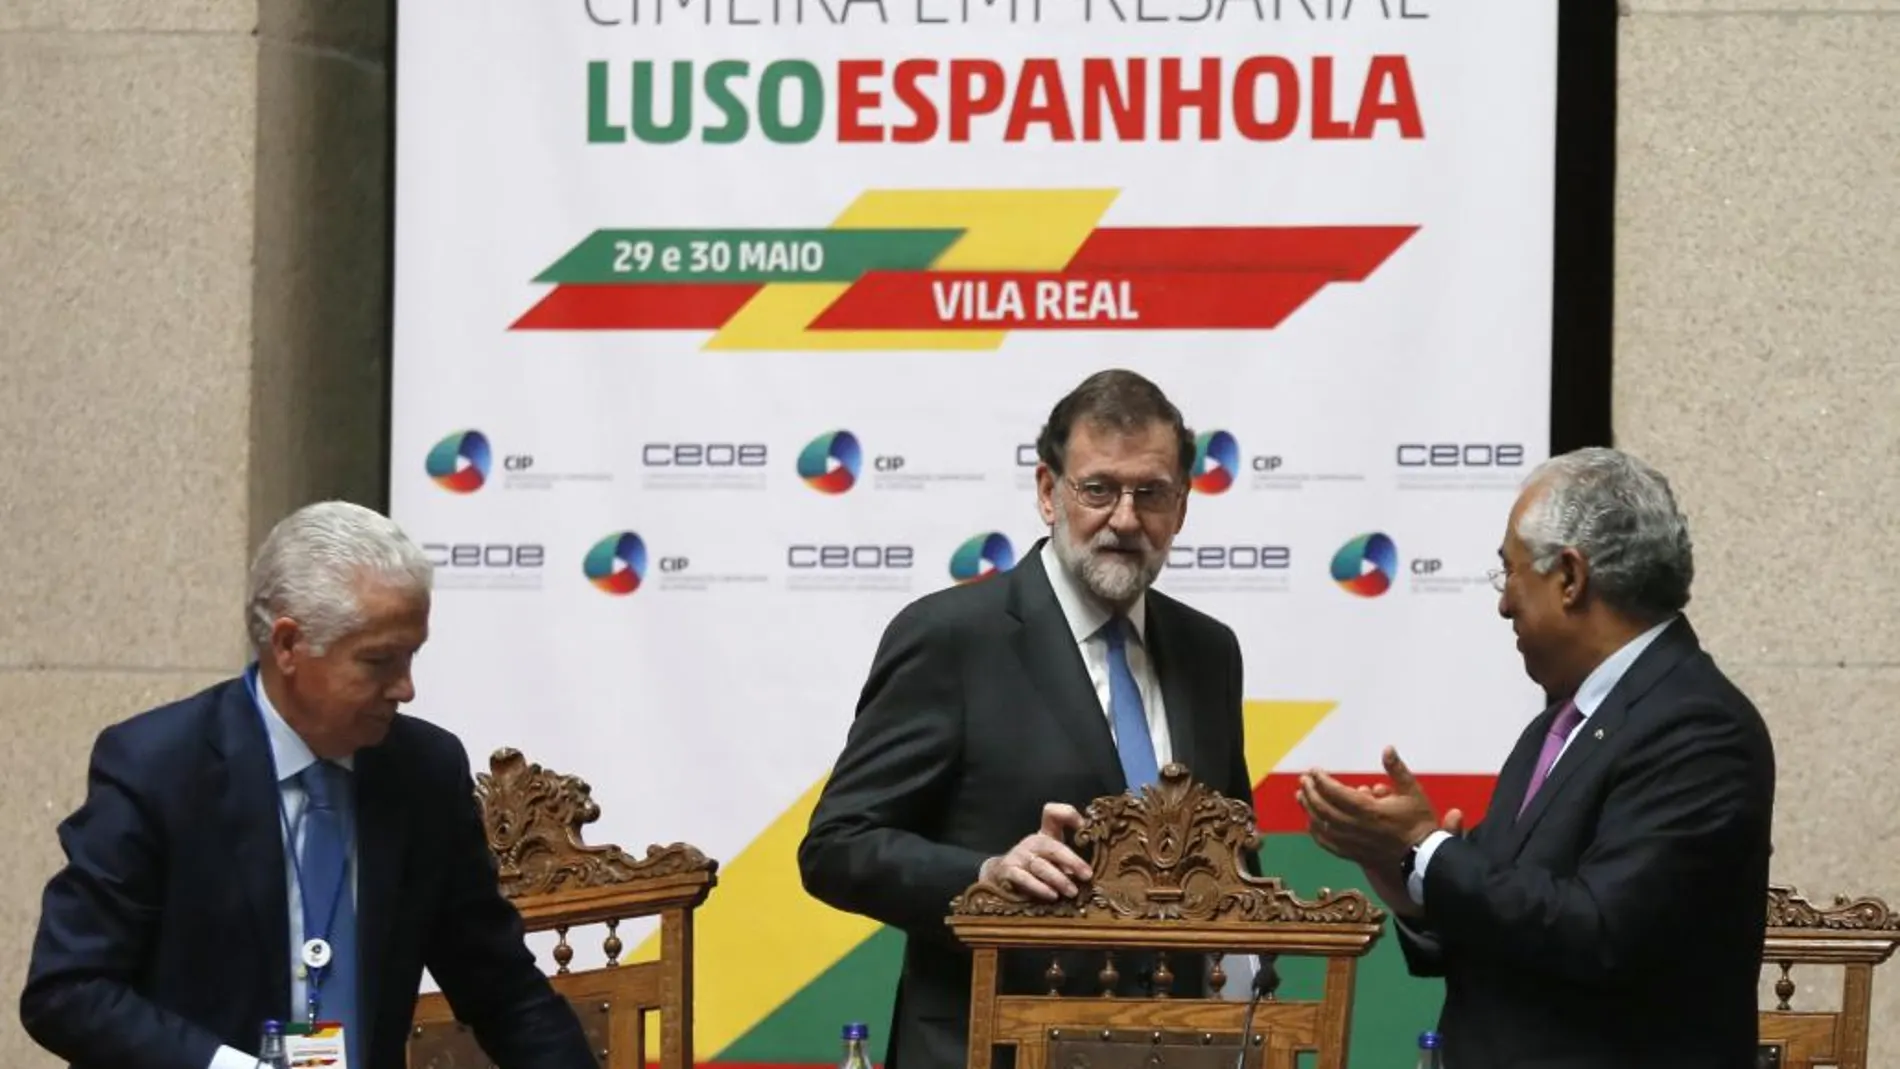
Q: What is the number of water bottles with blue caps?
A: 3